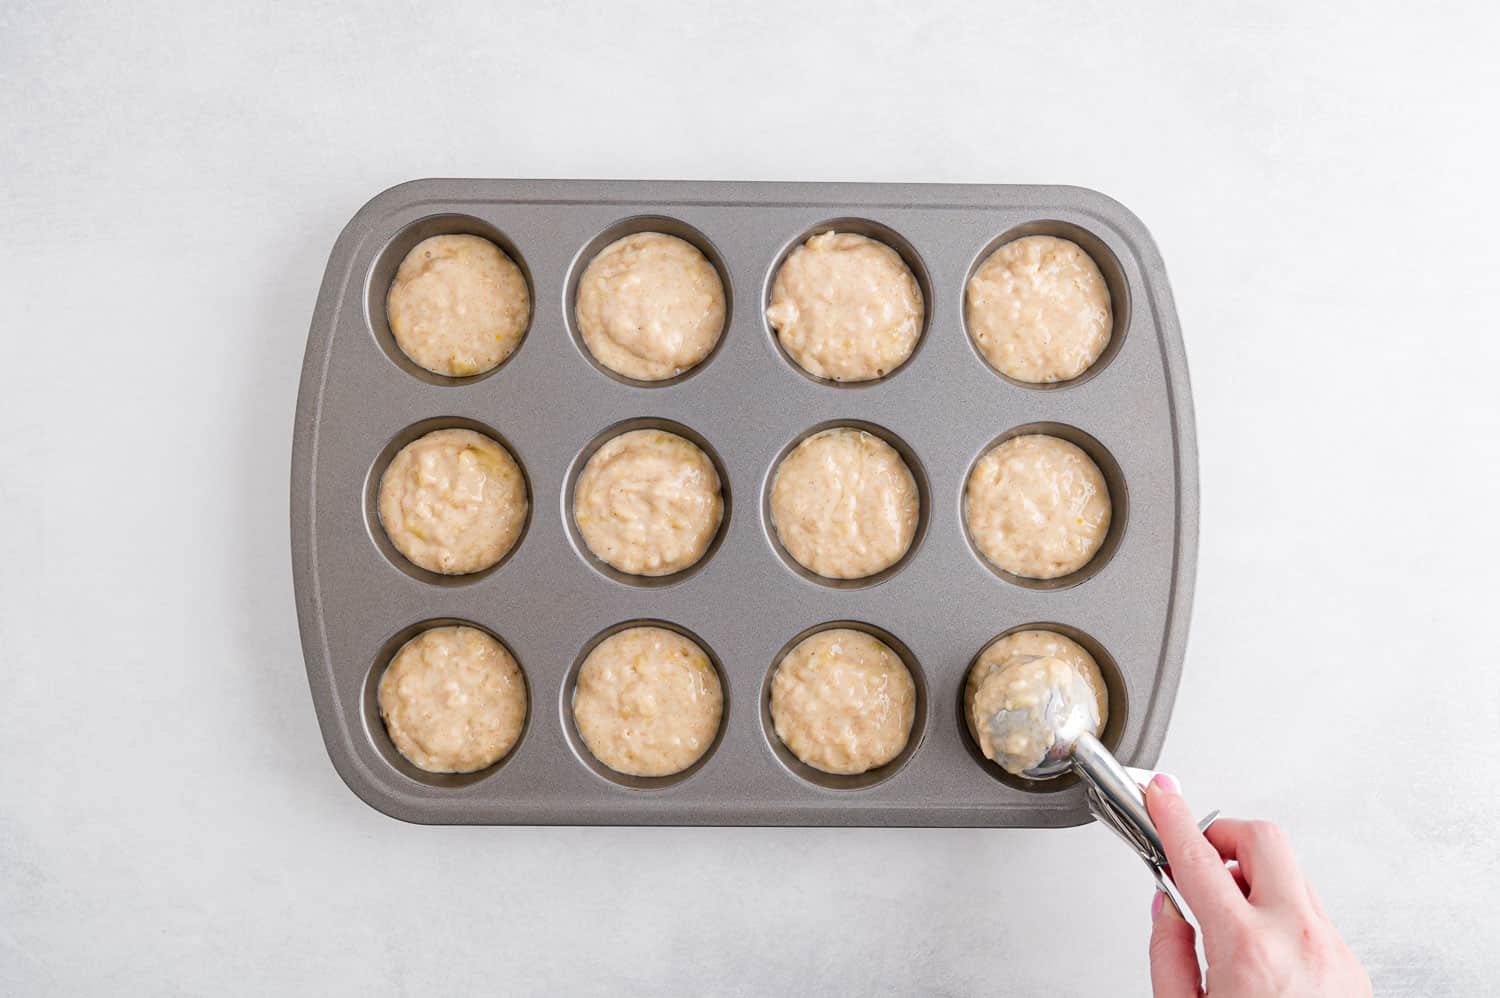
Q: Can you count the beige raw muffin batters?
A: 12